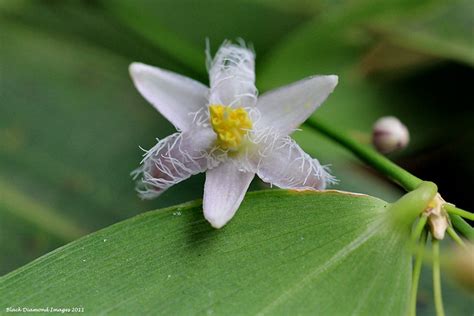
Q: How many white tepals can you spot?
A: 6